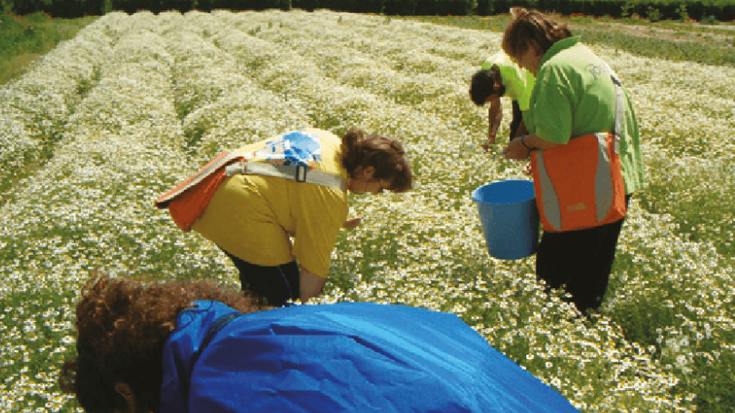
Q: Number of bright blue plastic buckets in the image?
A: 1